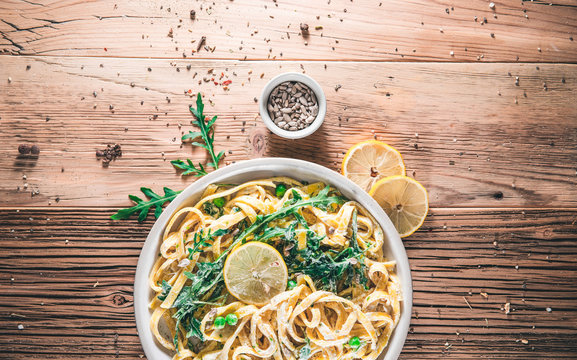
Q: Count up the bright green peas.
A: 6